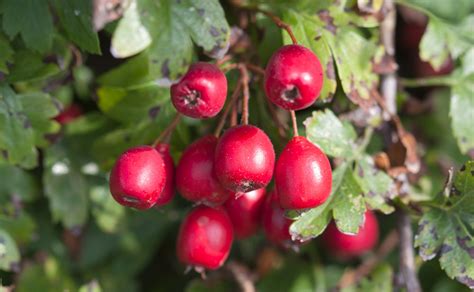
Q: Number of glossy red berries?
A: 11